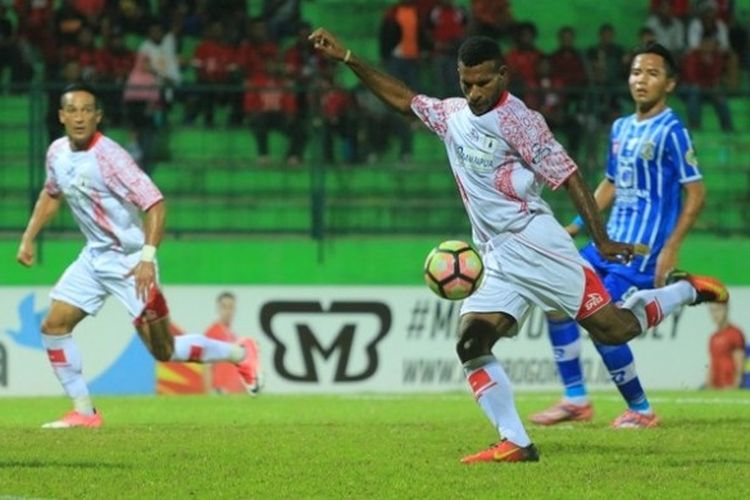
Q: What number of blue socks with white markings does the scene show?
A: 2